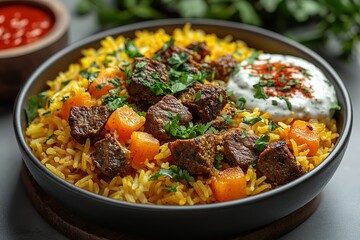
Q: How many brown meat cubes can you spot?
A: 11